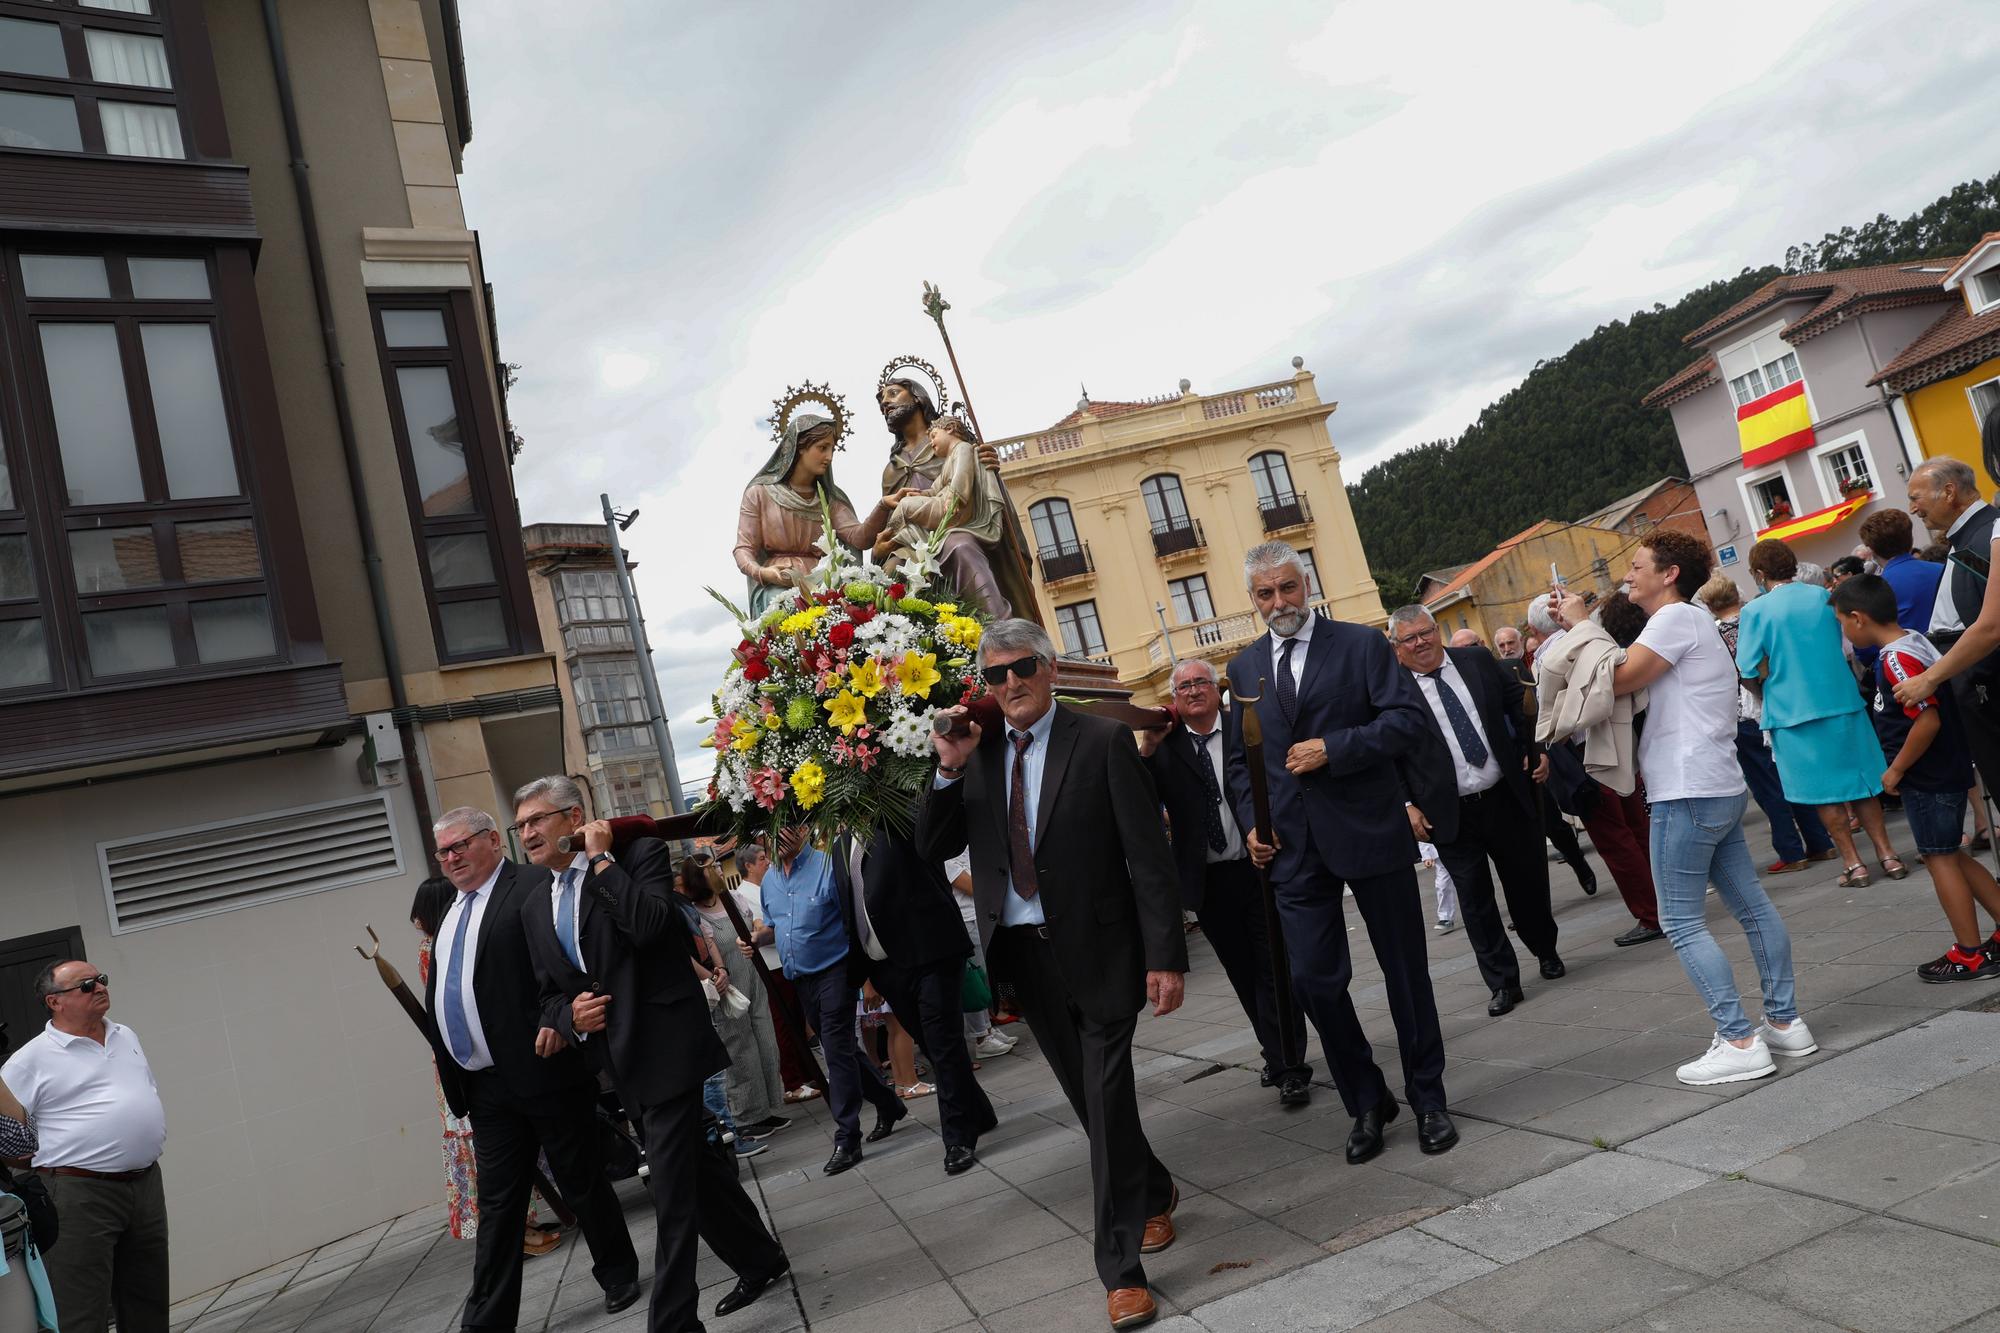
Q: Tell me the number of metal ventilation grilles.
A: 1